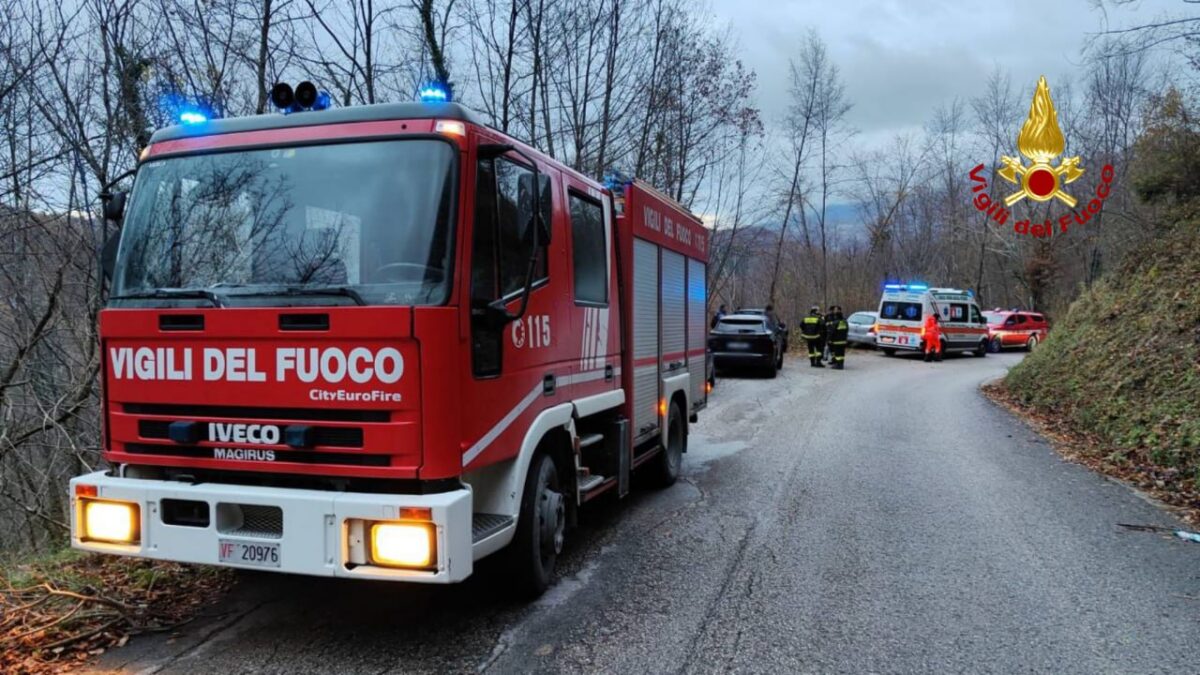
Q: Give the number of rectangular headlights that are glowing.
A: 2